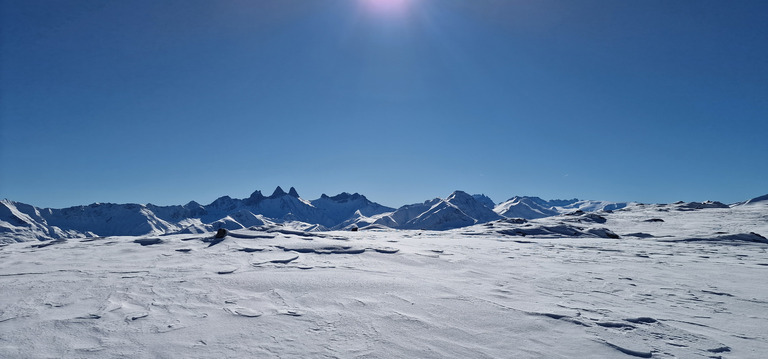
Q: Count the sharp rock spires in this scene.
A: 3